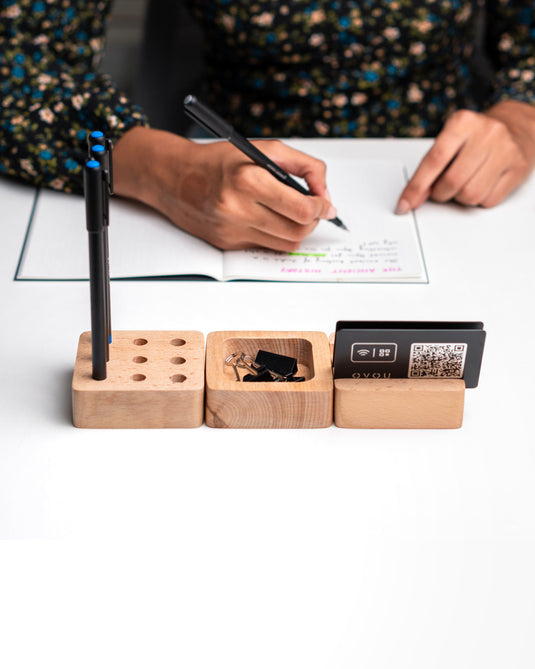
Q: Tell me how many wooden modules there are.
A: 3